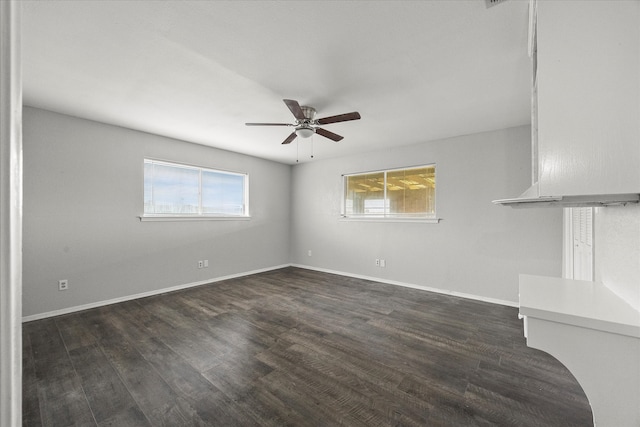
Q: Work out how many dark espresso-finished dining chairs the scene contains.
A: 0